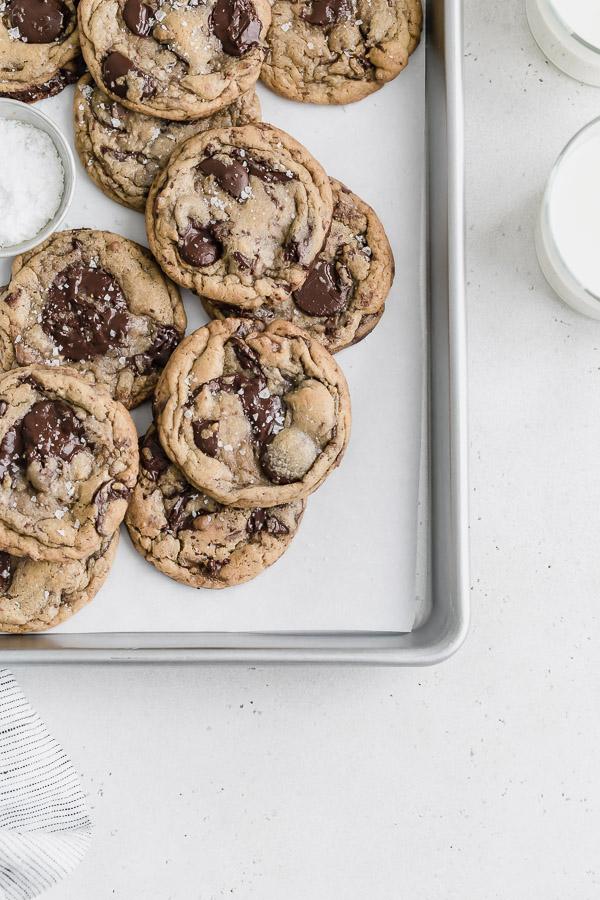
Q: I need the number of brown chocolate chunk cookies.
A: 11